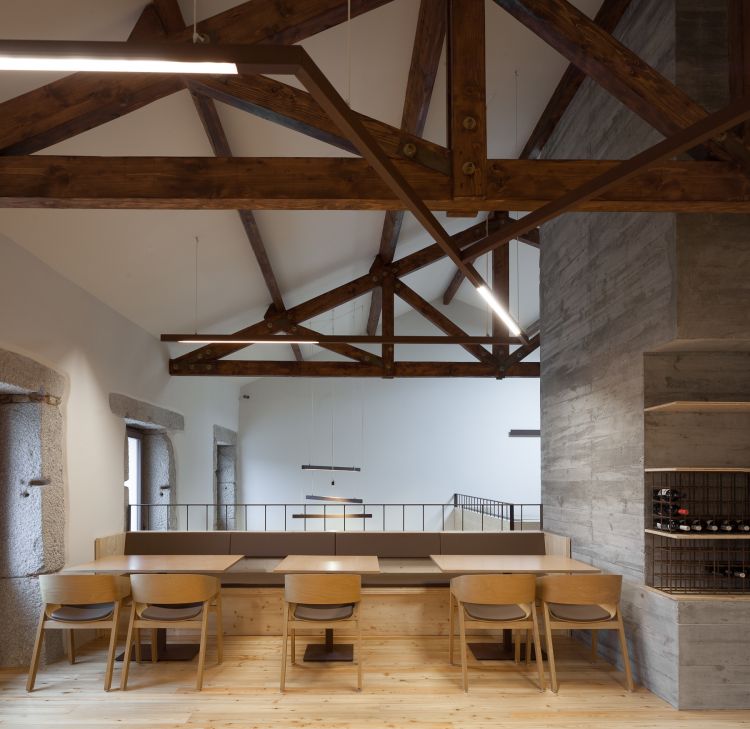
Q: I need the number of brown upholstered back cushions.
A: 4